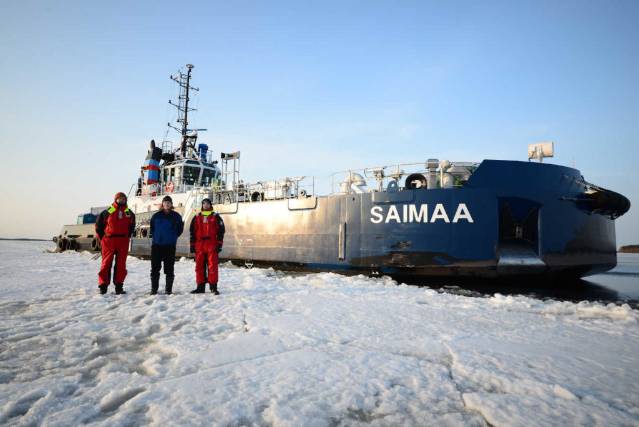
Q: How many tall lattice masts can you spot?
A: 1